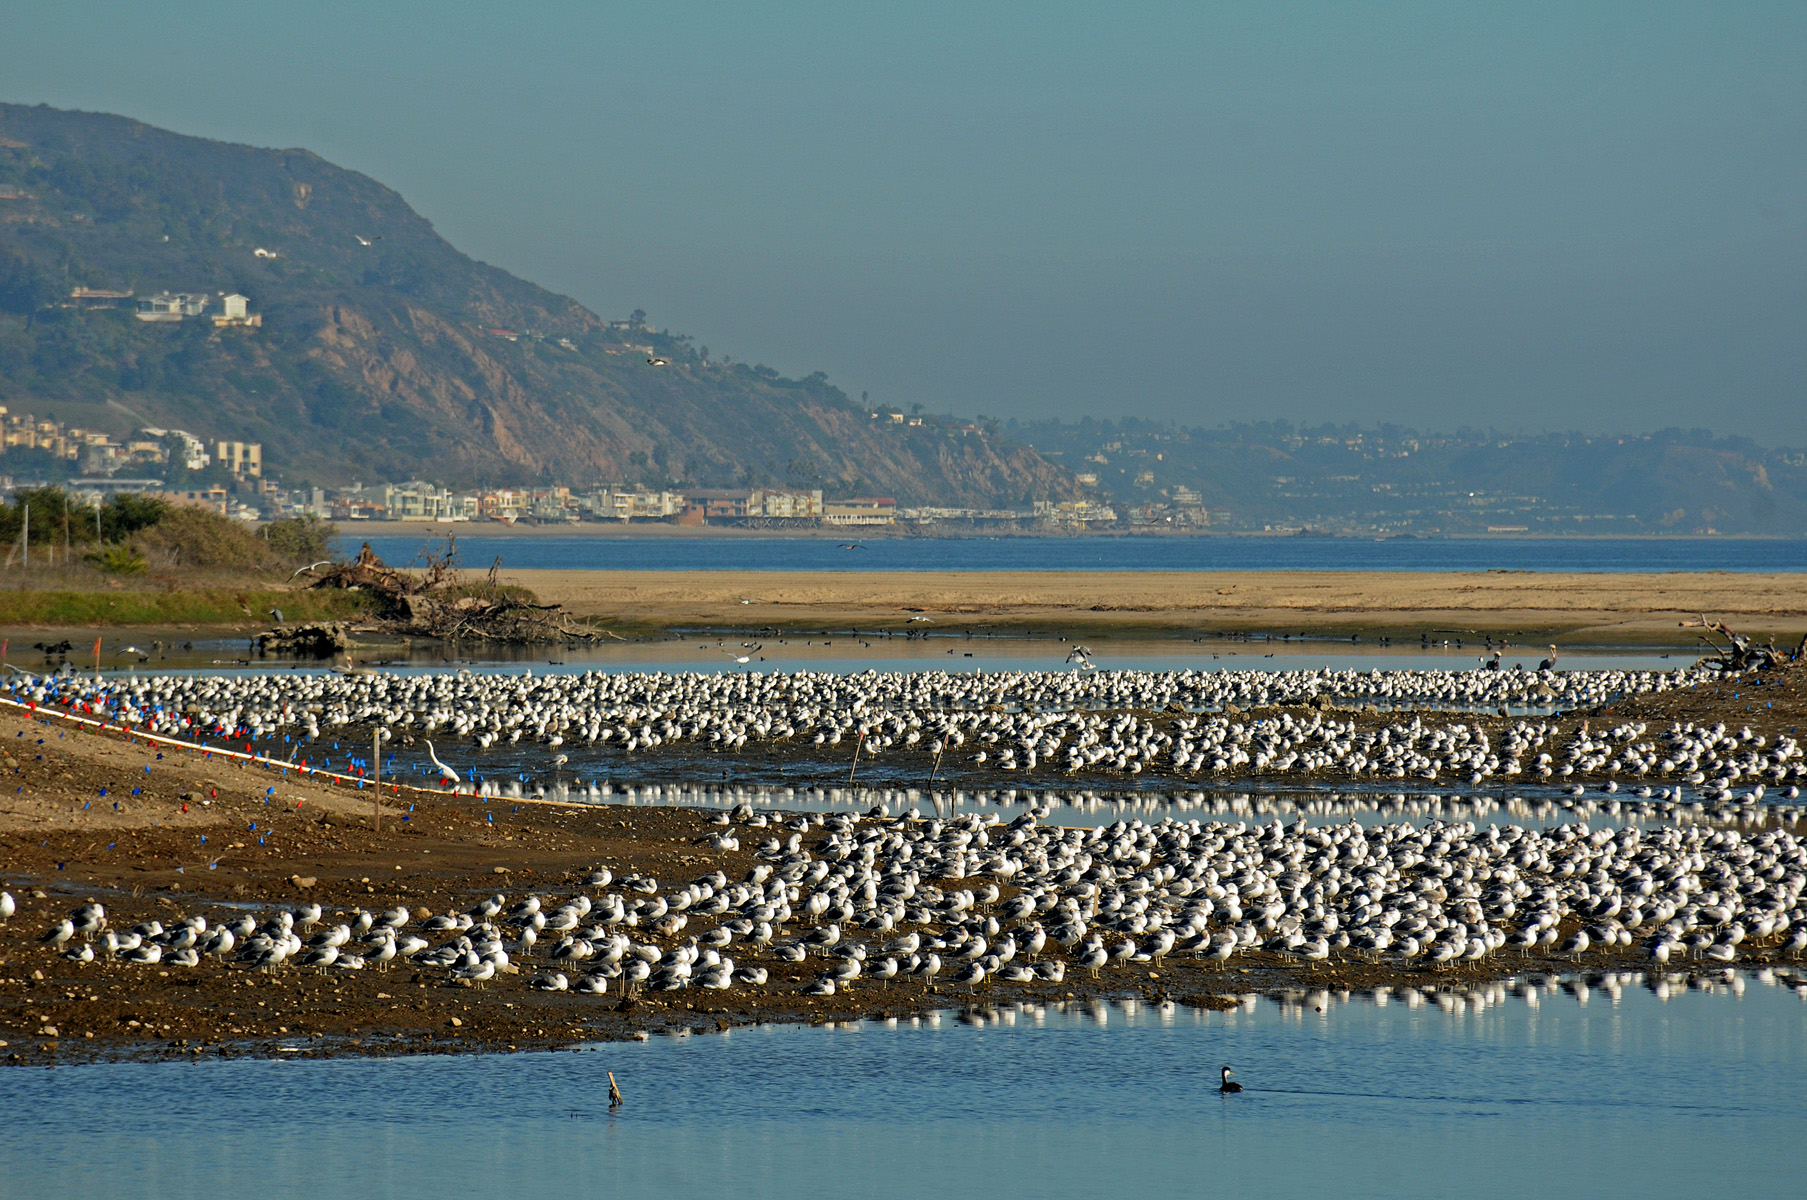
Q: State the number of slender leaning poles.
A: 2